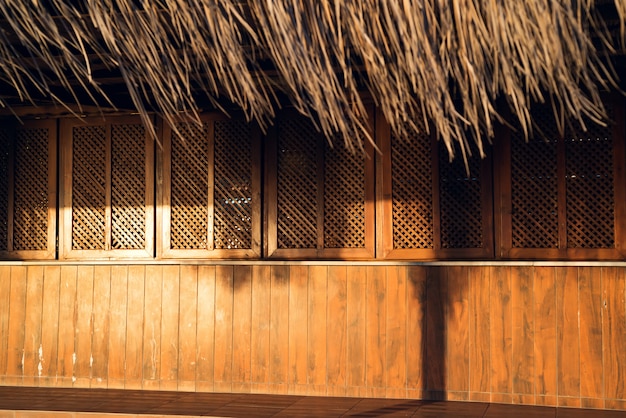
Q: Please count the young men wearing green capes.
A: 0